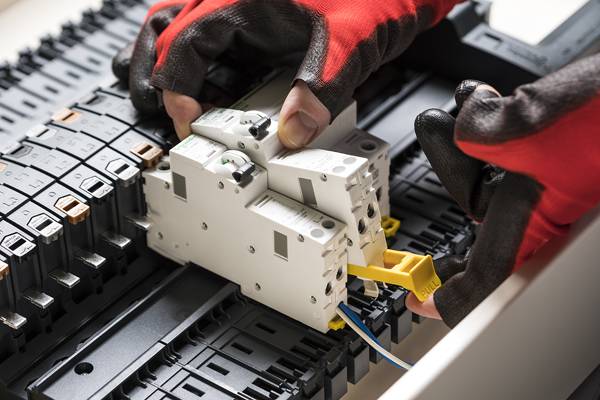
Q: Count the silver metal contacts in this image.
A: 6